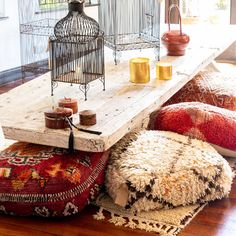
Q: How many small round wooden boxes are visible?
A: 3